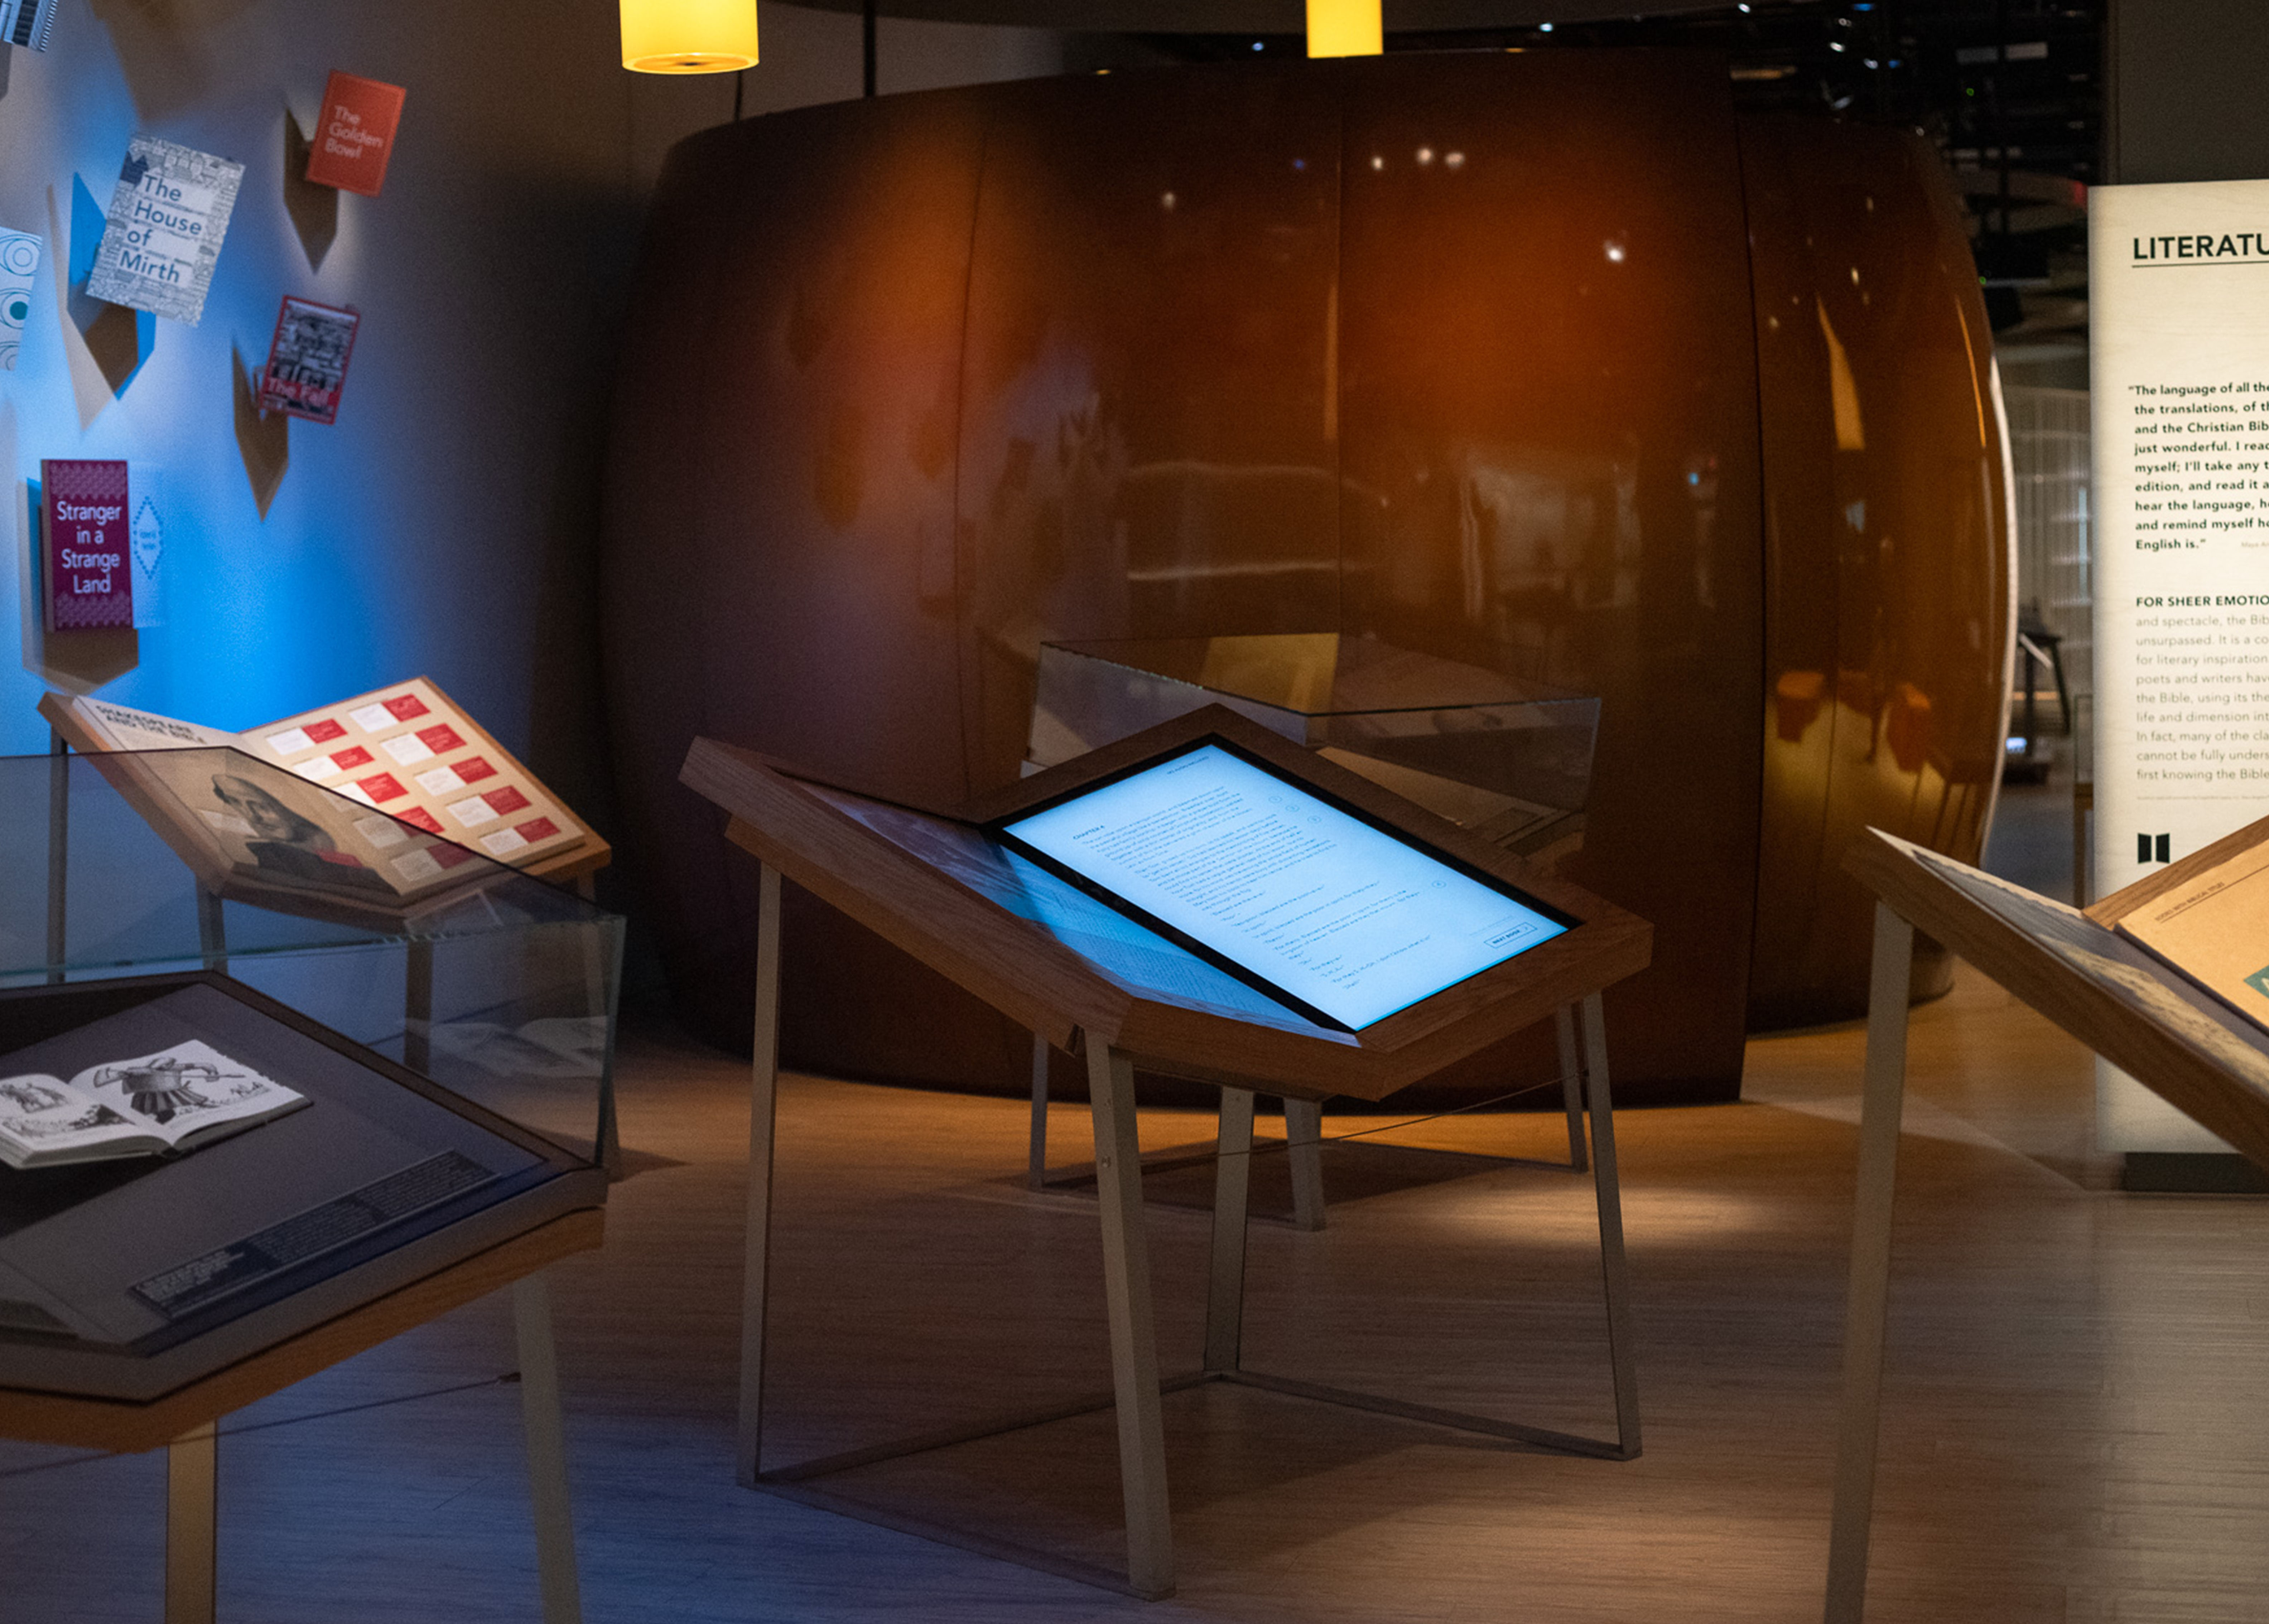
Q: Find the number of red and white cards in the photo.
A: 10